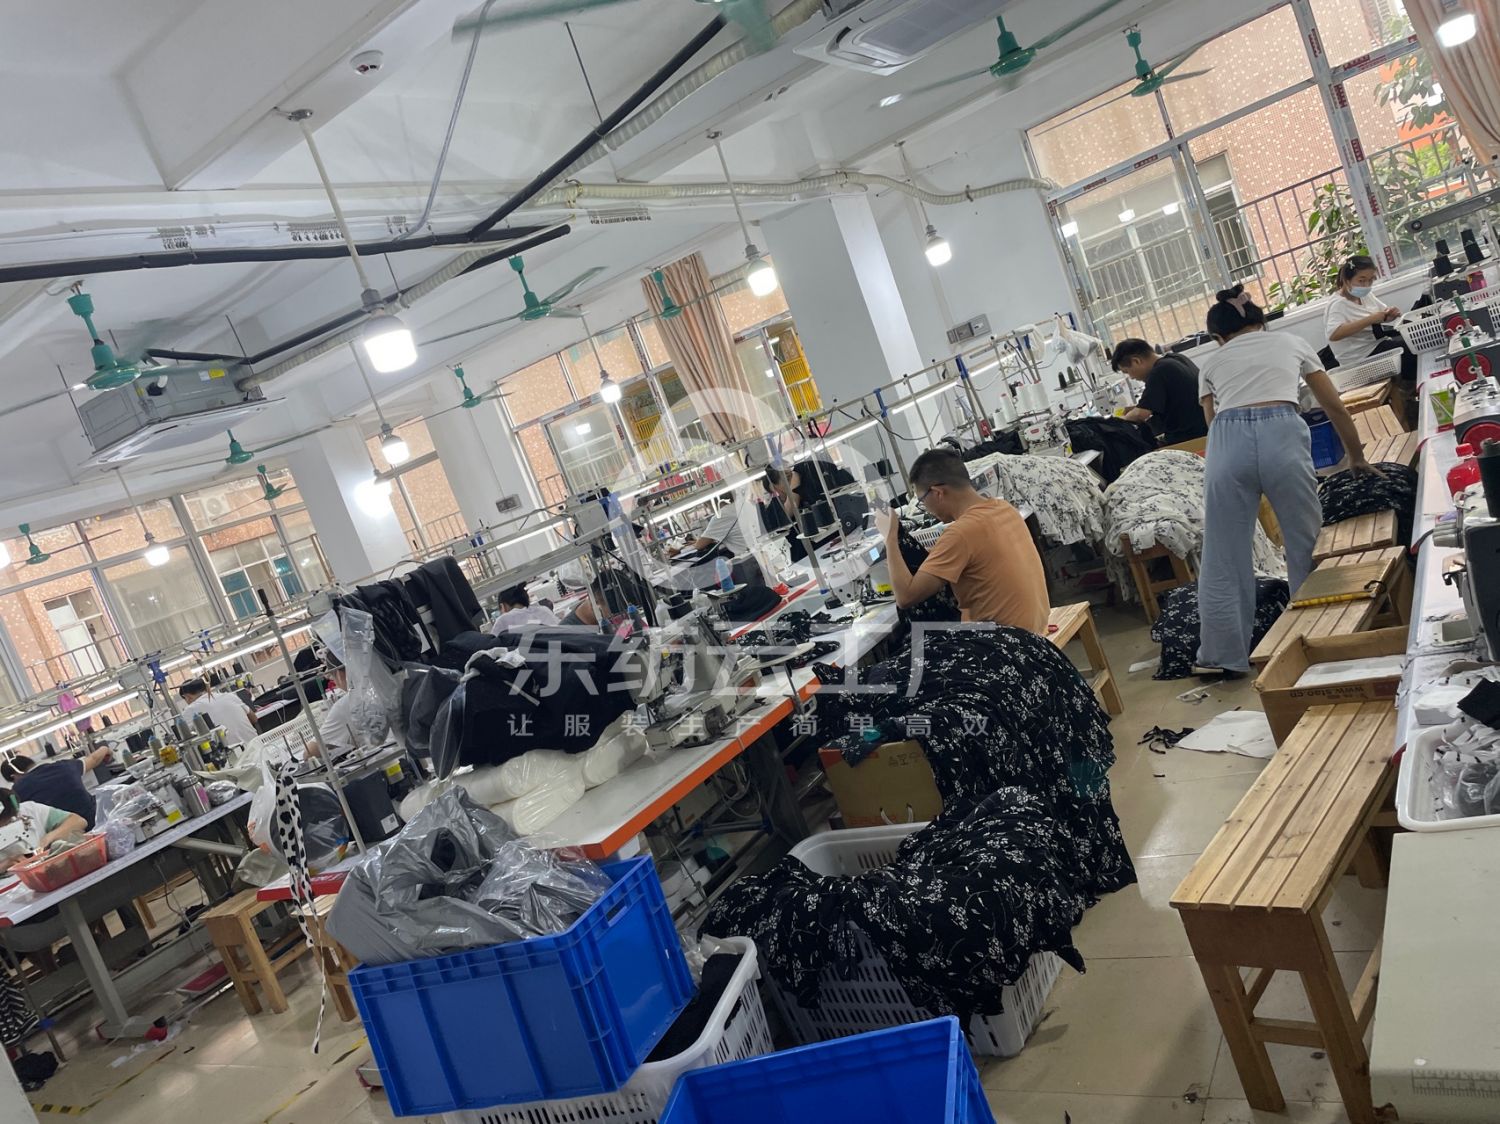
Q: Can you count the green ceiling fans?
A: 10